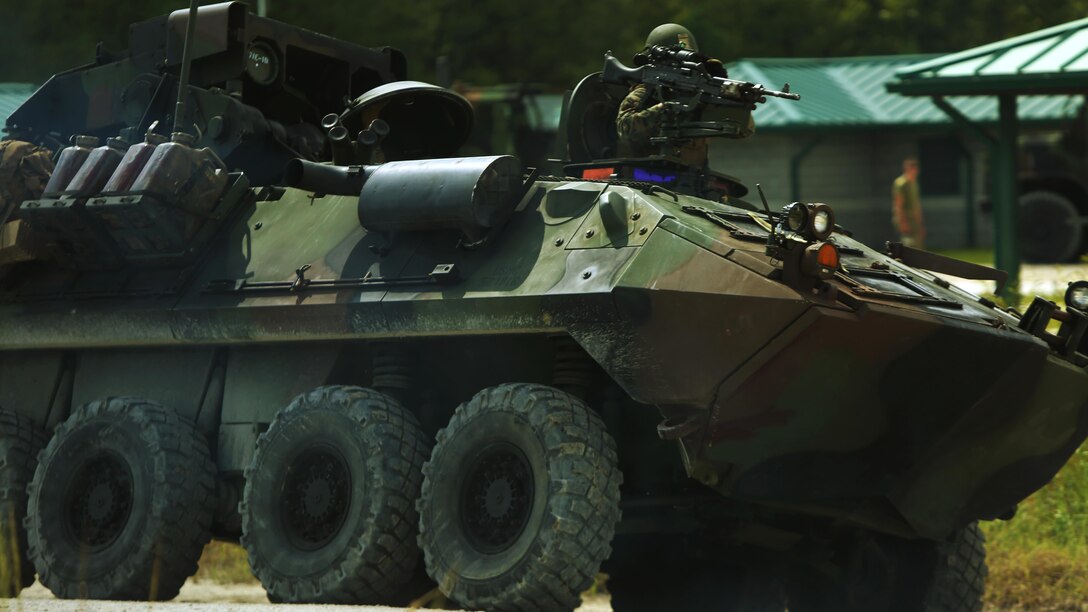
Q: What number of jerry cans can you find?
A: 4